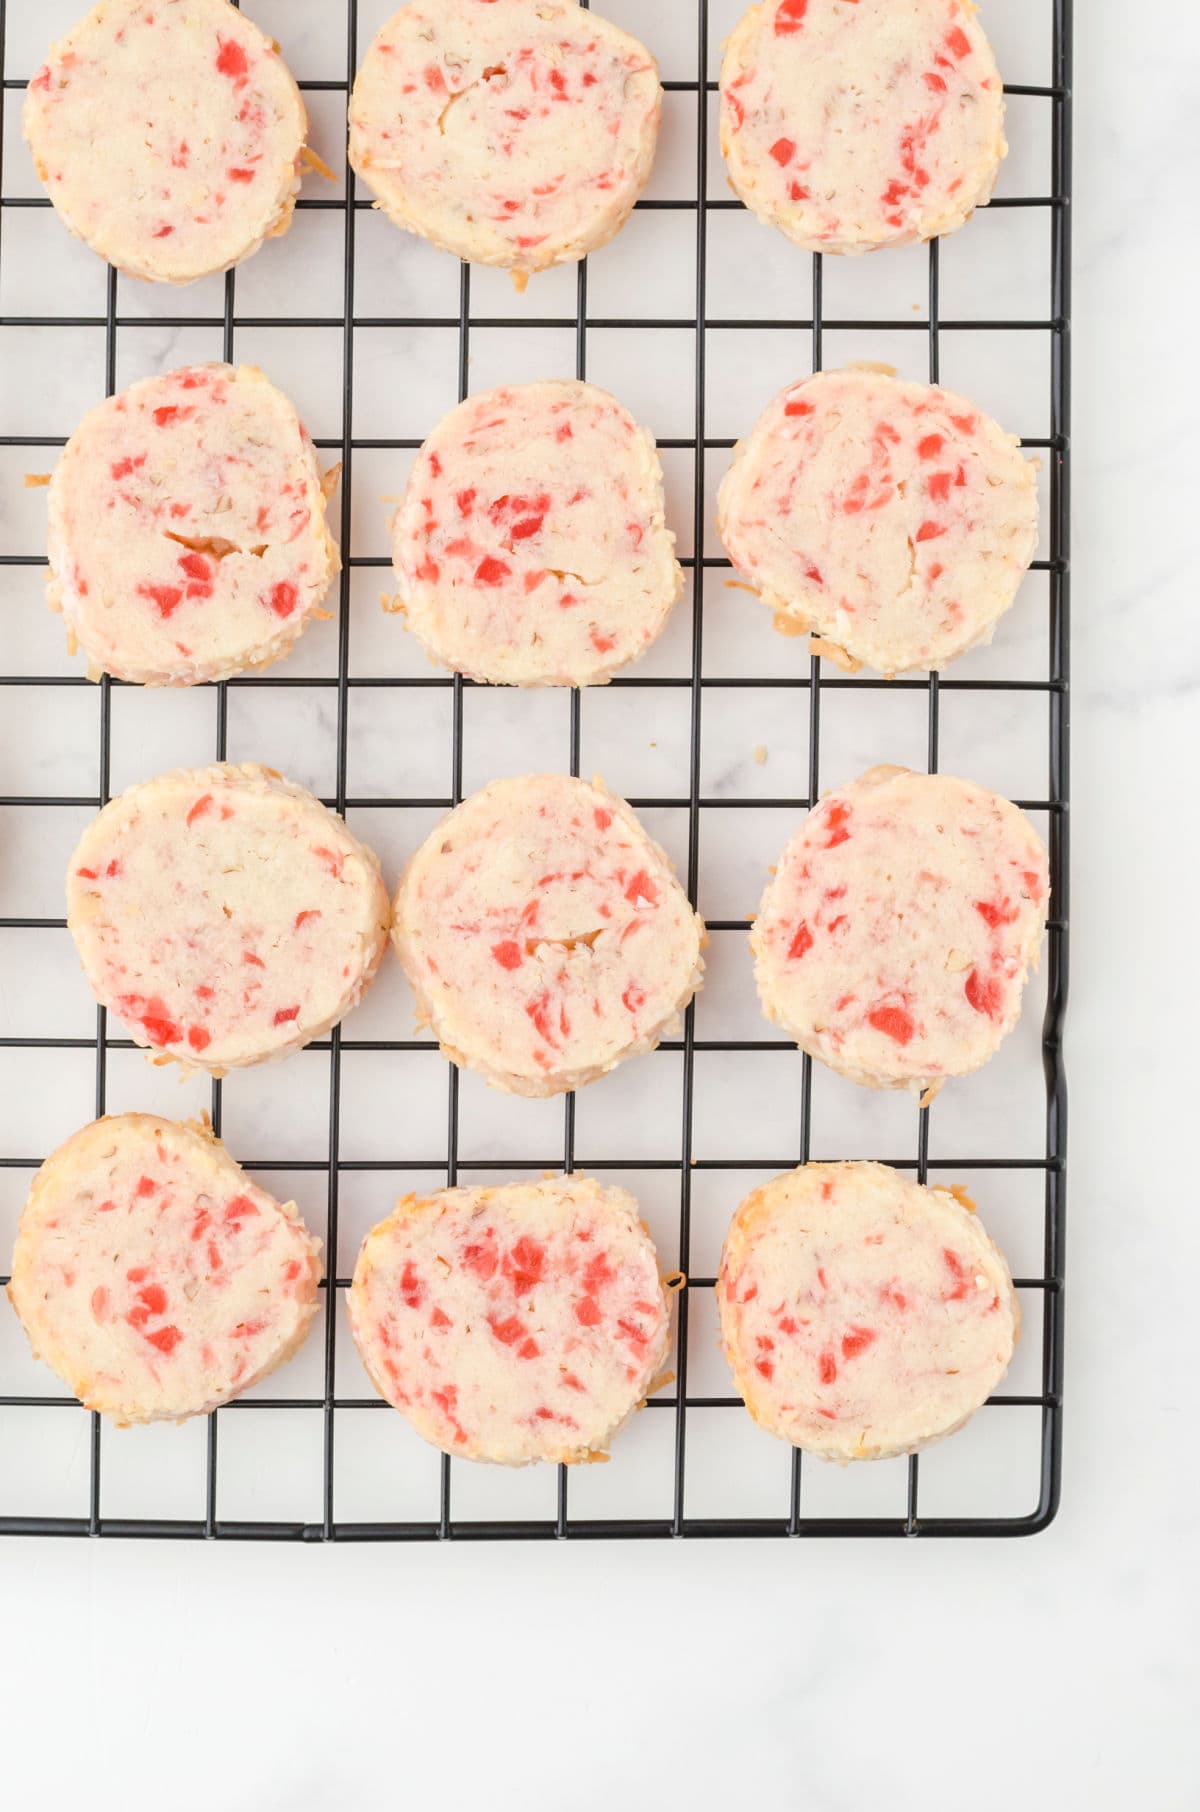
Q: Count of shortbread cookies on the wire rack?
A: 12